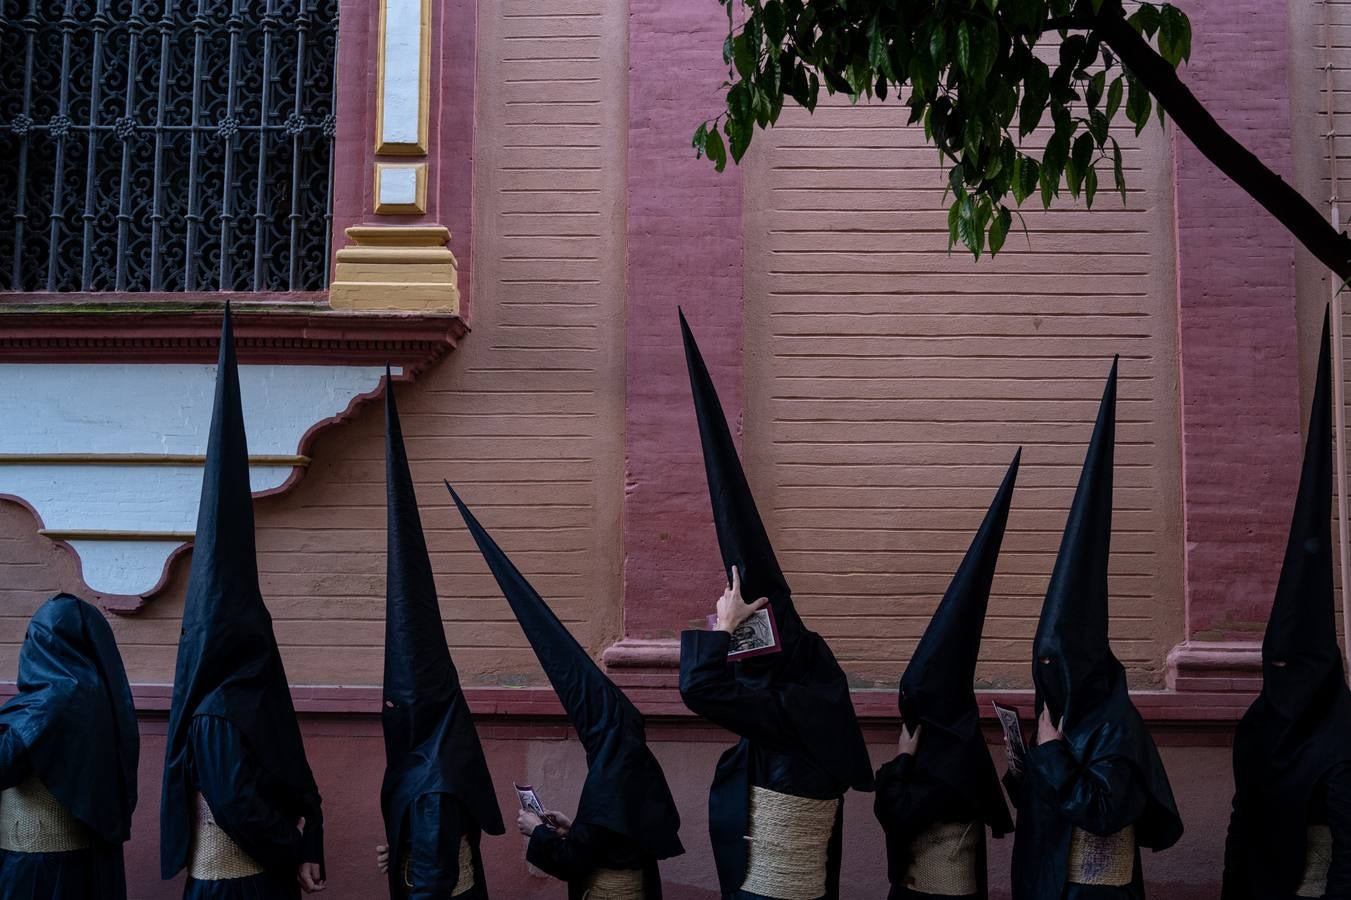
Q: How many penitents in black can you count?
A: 8